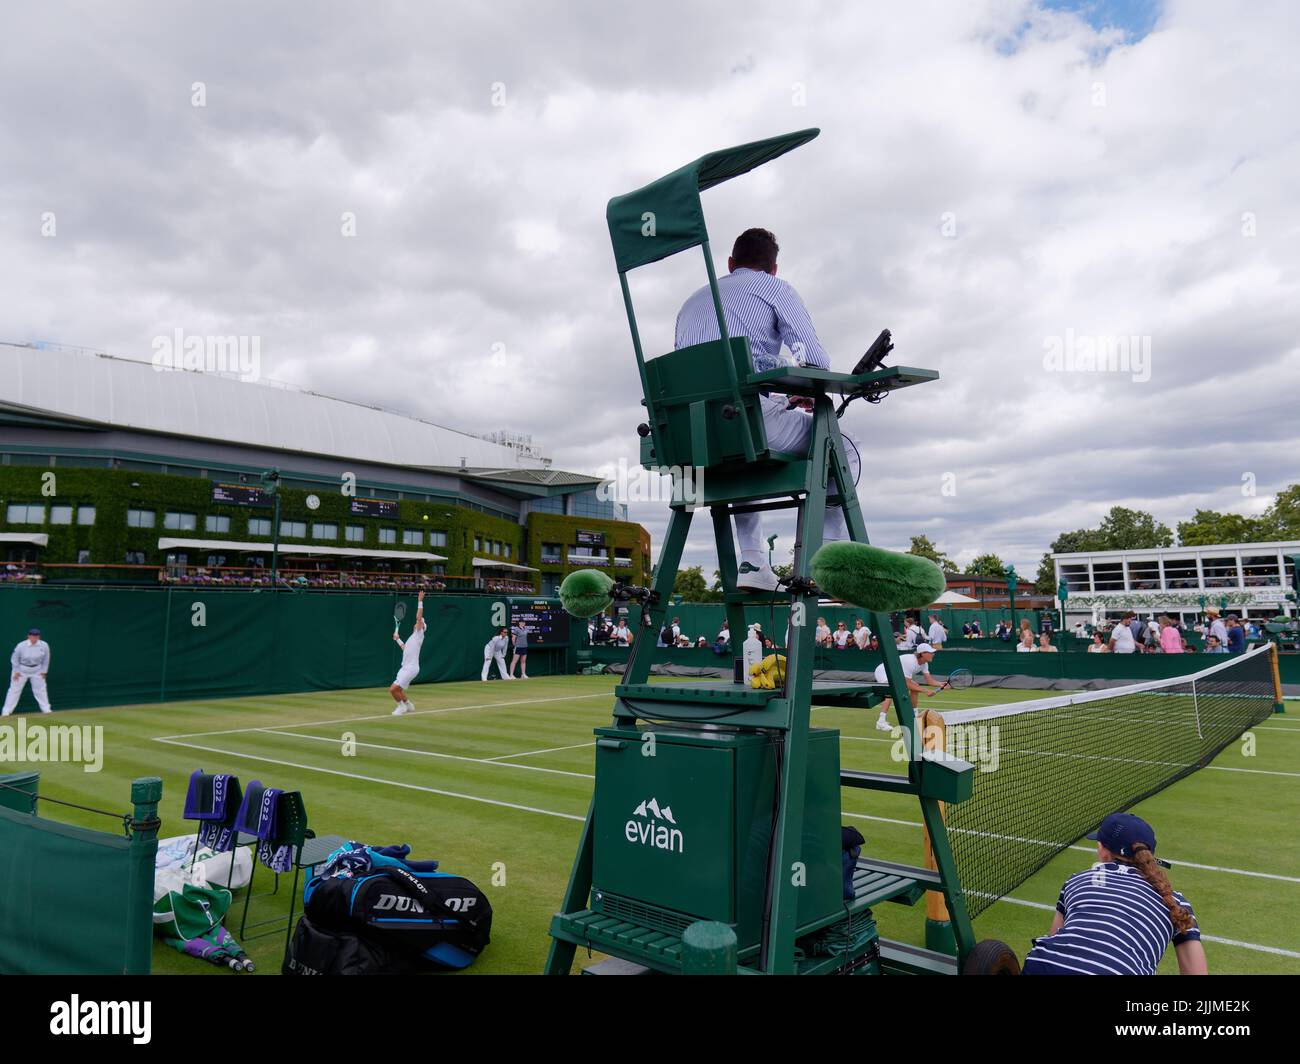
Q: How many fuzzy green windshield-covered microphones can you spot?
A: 2